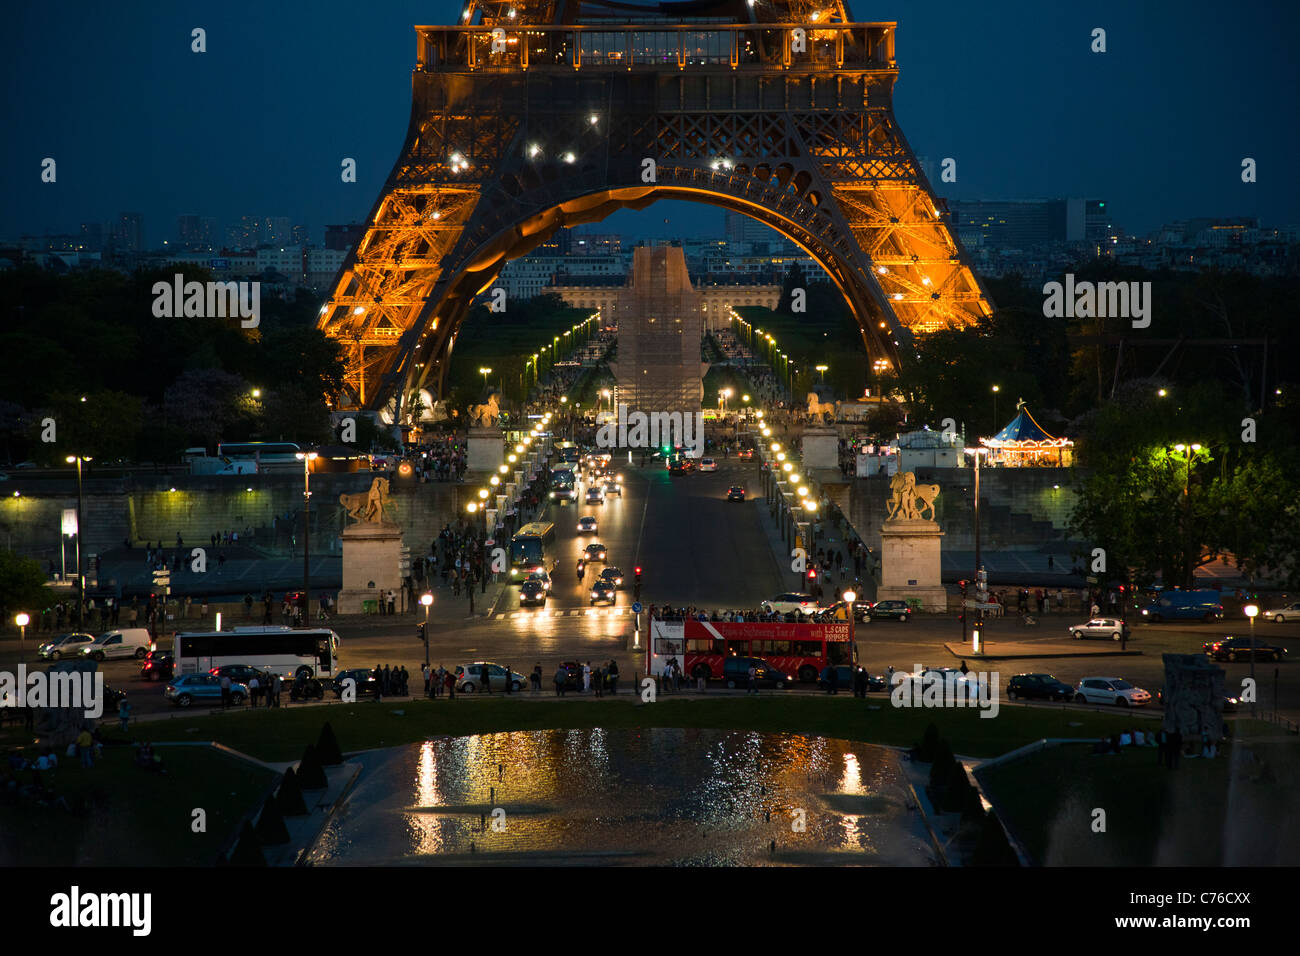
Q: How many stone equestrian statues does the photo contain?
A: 4